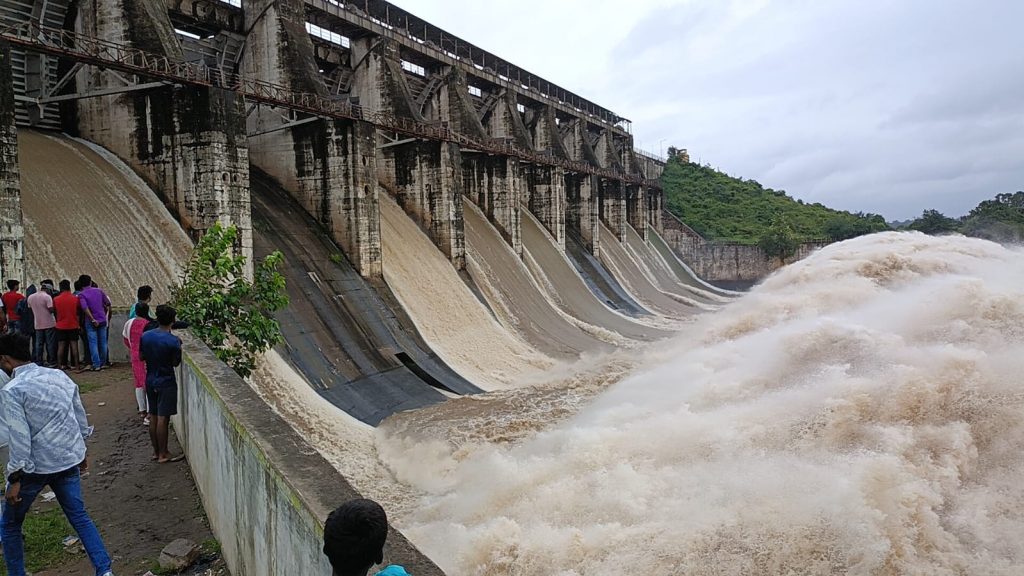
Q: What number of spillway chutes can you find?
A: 9